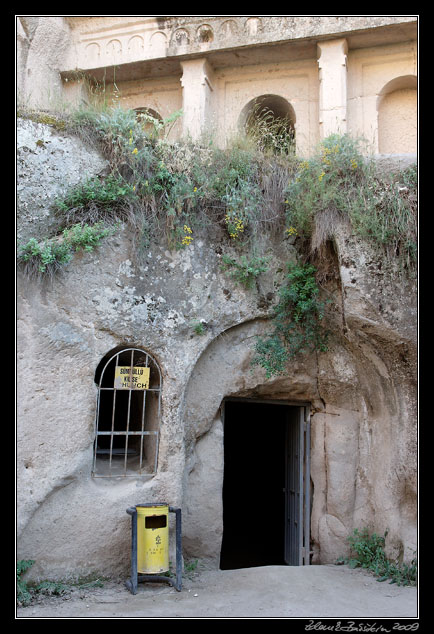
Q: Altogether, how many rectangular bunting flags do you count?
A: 0